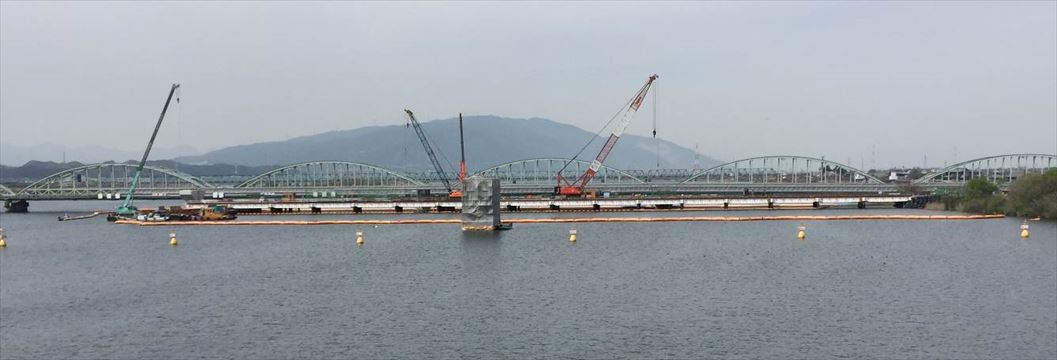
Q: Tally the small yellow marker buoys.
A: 6